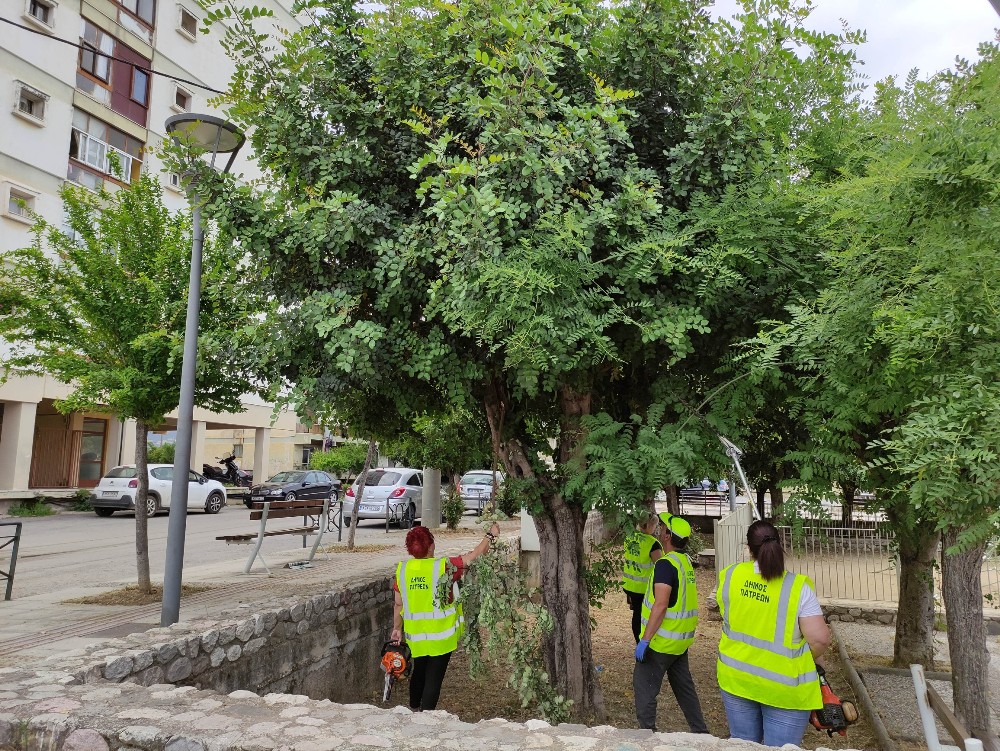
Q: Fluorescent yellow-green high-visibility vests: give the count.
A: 4